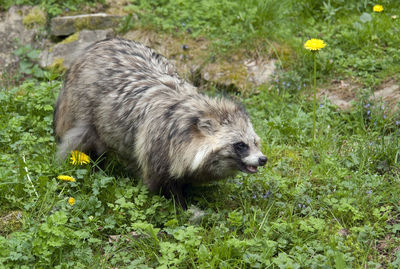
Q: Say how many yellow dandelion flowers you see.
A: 5